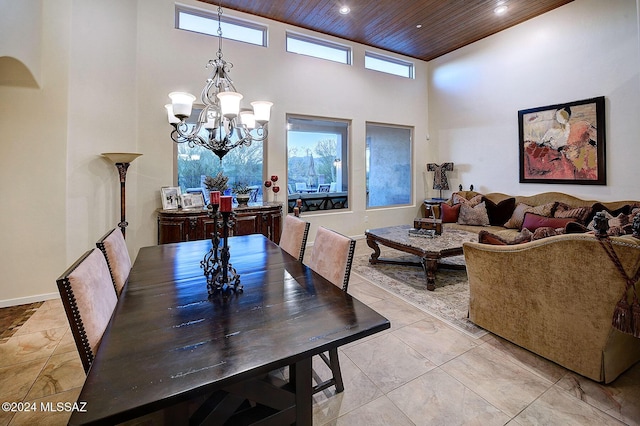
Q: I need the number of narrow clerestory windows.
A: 3